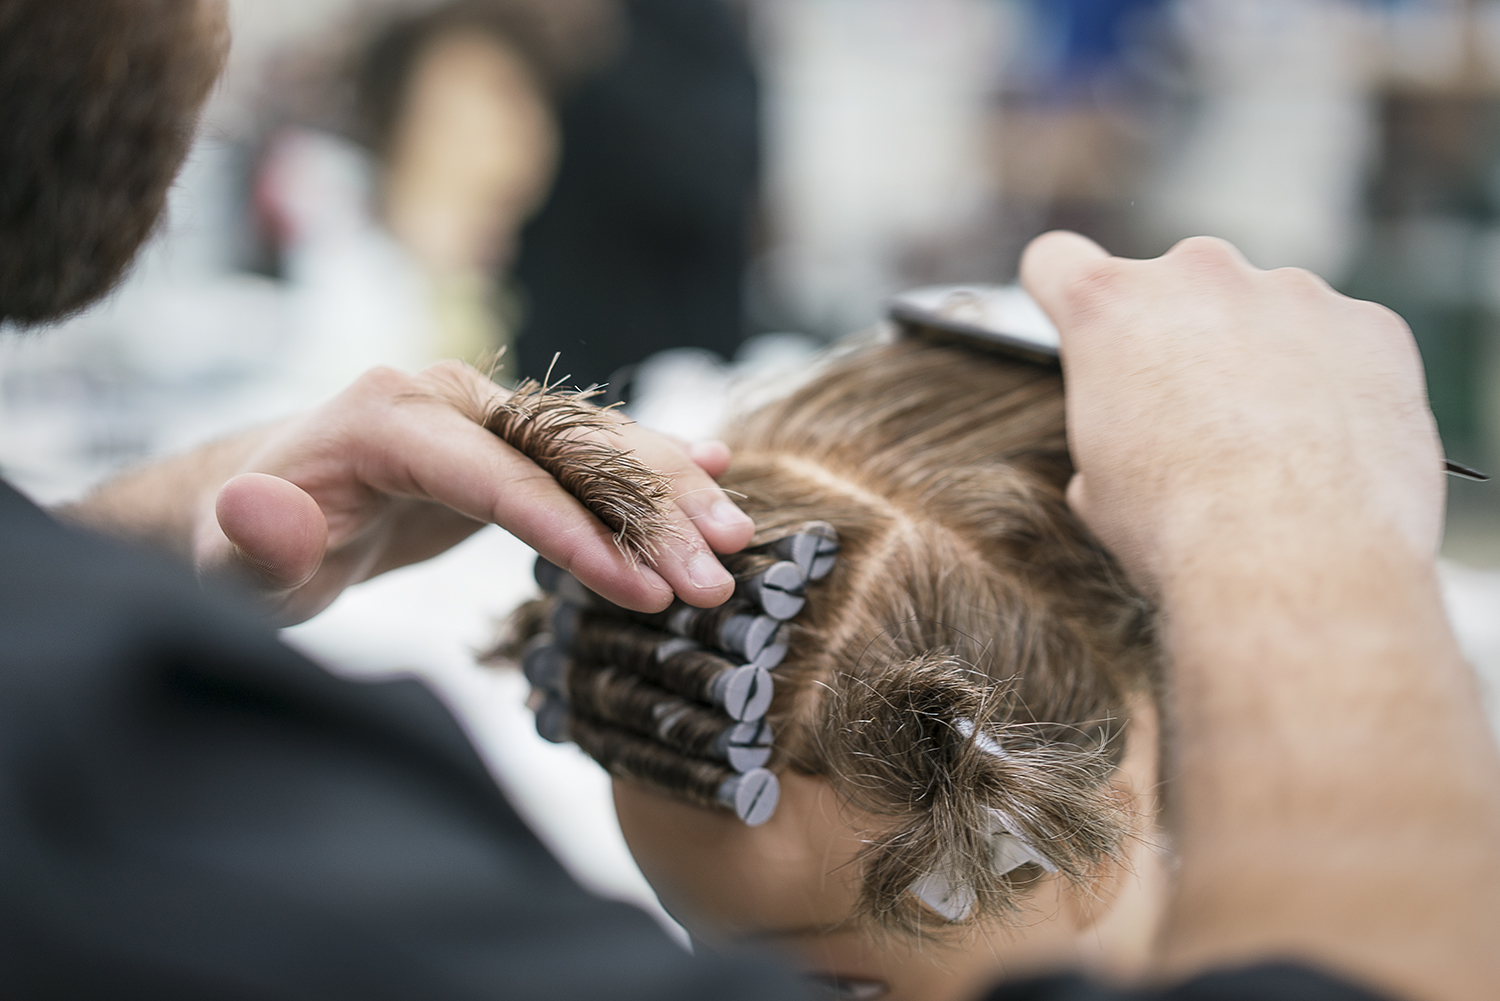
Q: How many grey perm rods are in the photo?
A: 6